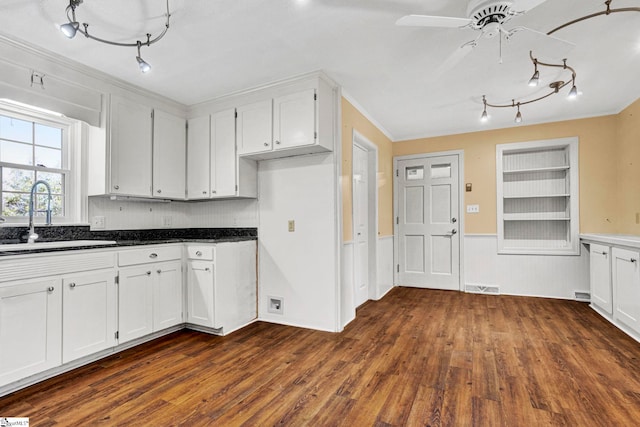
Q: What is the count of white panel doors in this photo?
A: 2